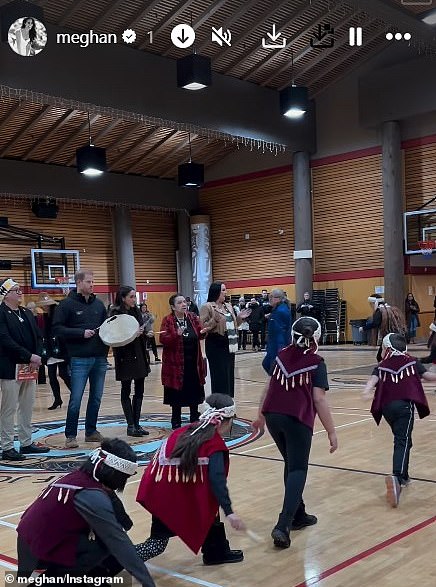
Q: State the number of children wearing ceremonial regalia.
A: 4